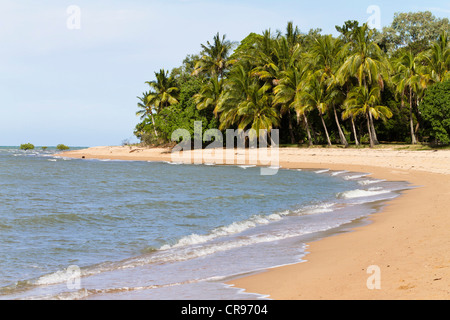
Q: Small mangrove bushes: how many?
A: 3